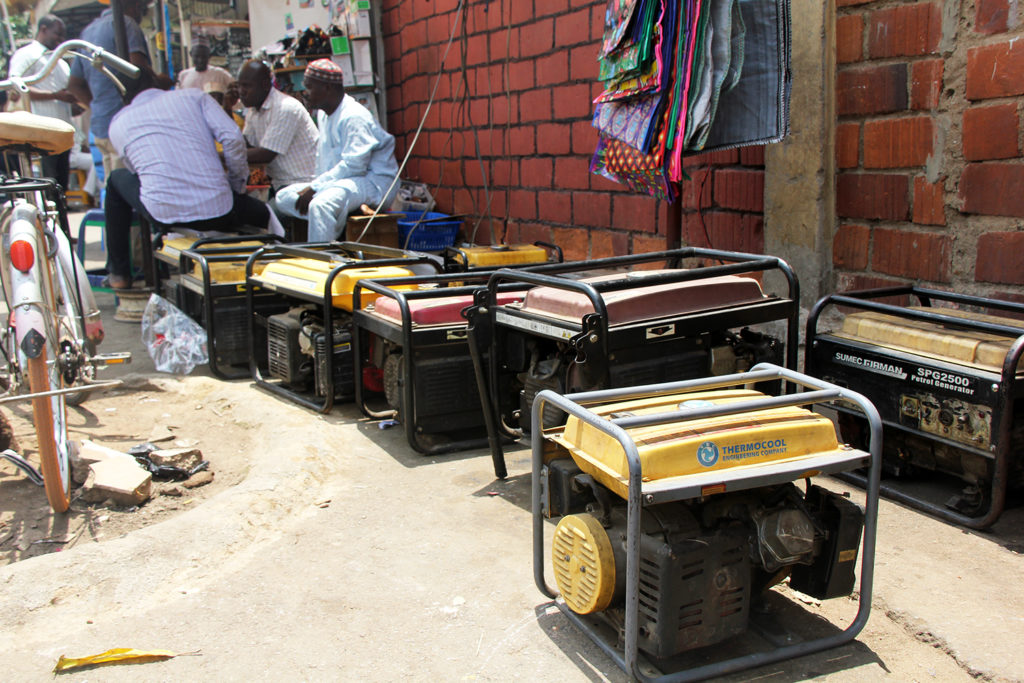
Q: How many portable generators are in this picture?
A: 8